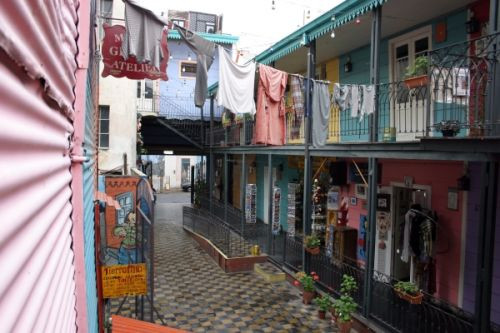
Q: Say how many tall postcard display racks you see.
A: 3